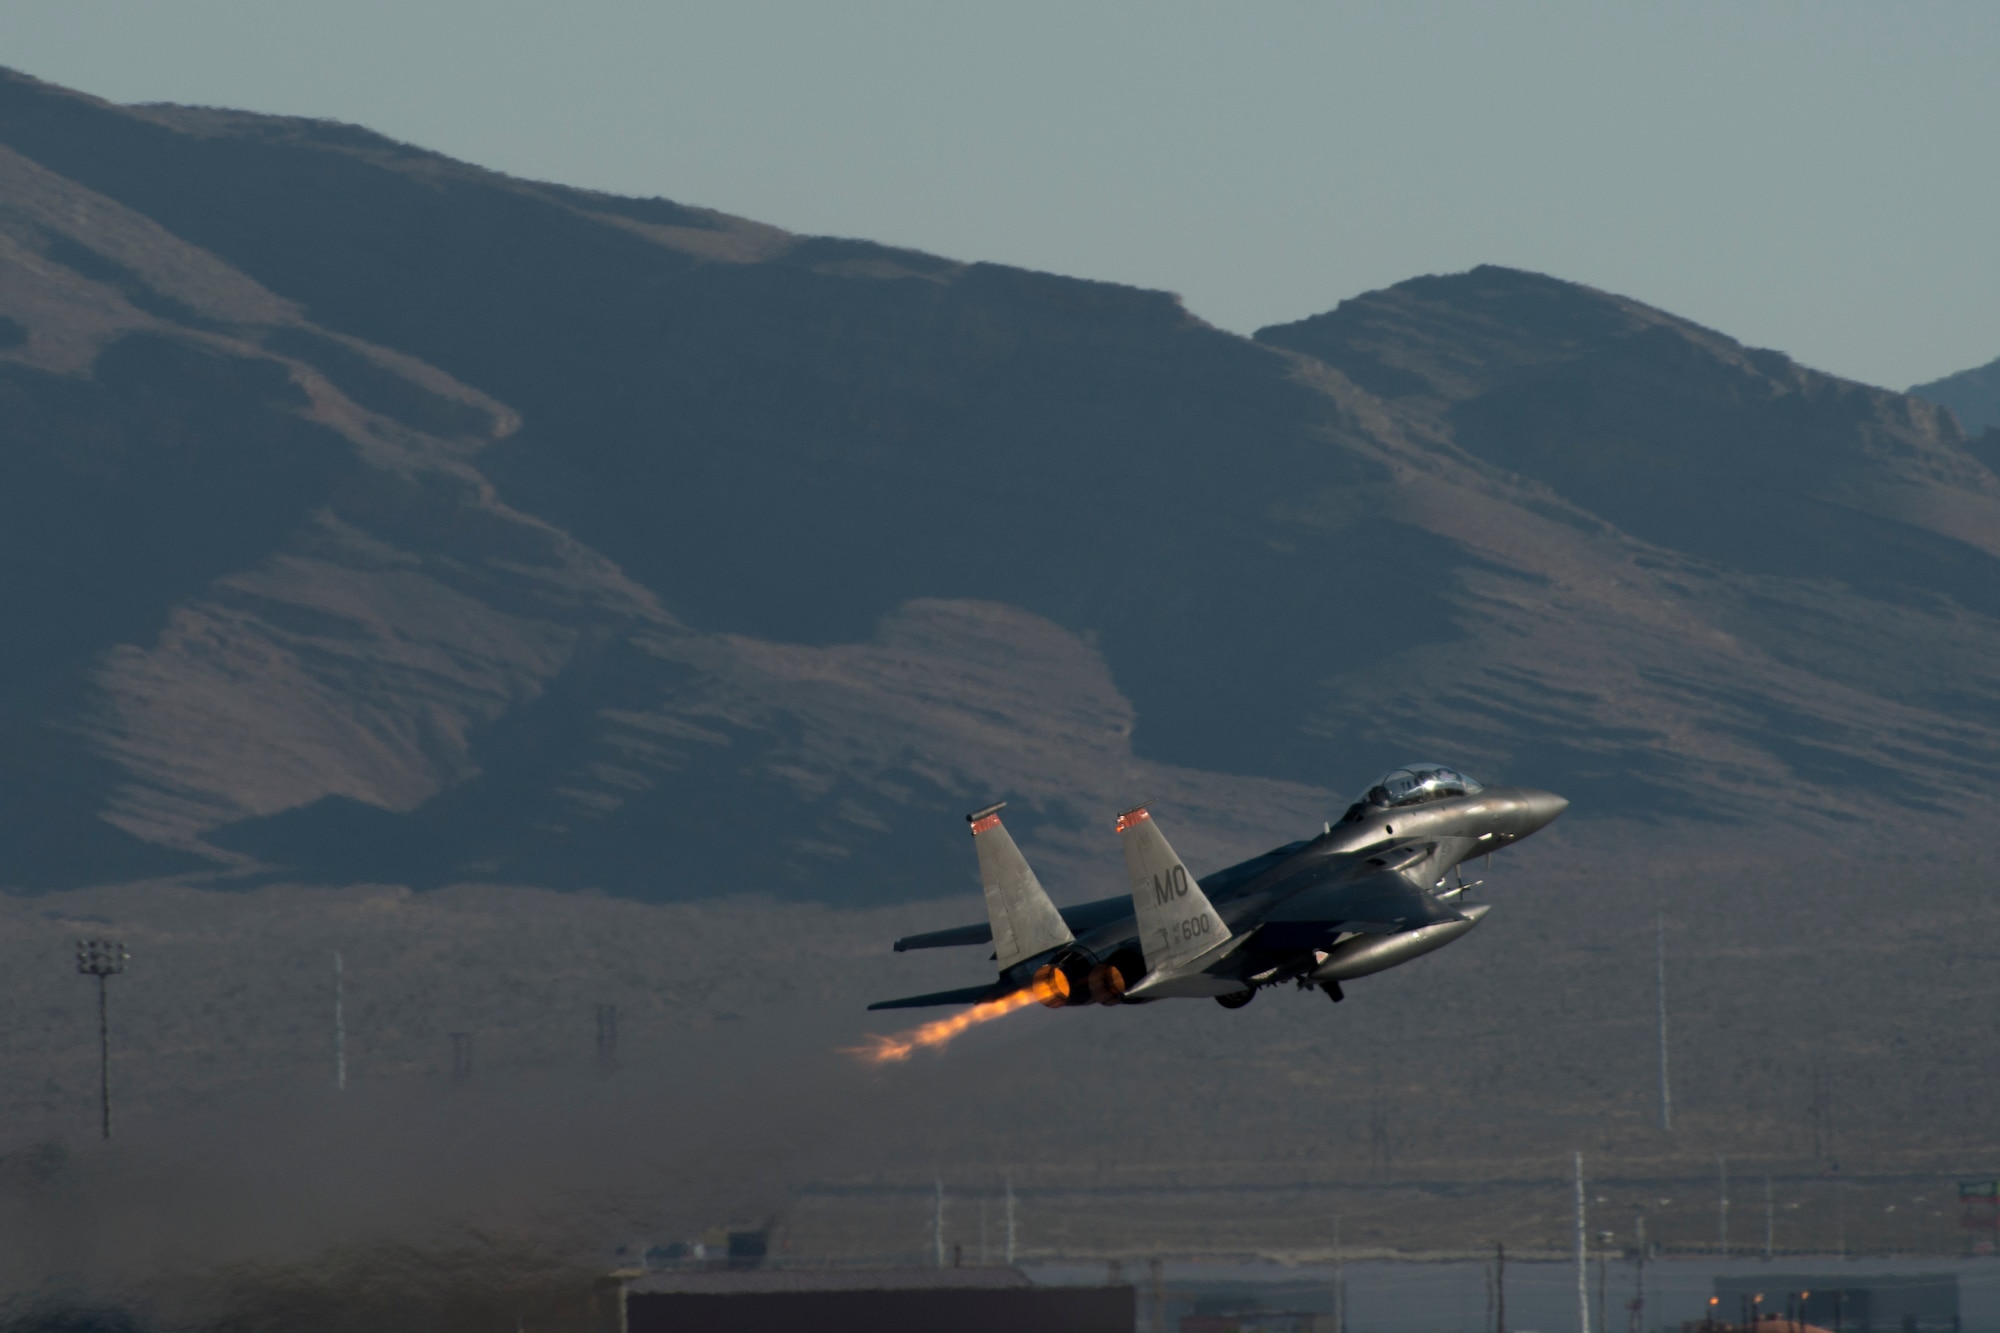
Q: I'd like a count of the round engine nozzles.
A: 2